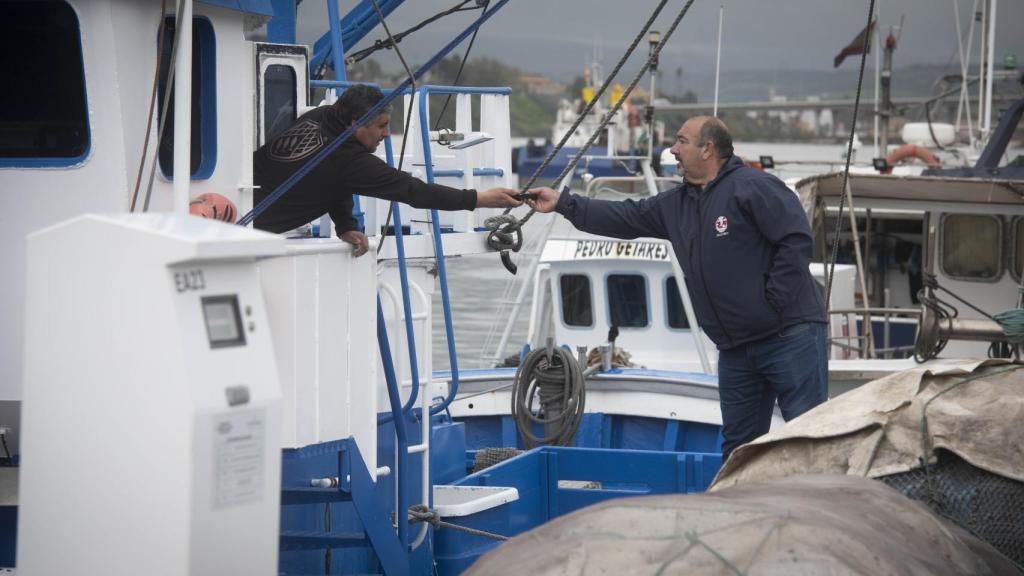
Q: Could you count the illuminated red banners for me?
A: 0